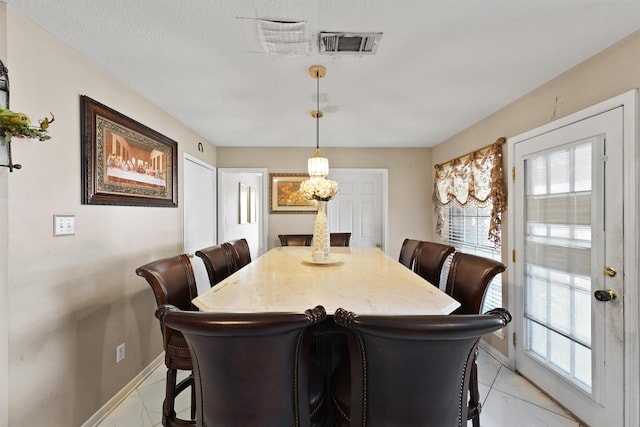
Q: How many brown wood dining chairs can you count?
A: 10